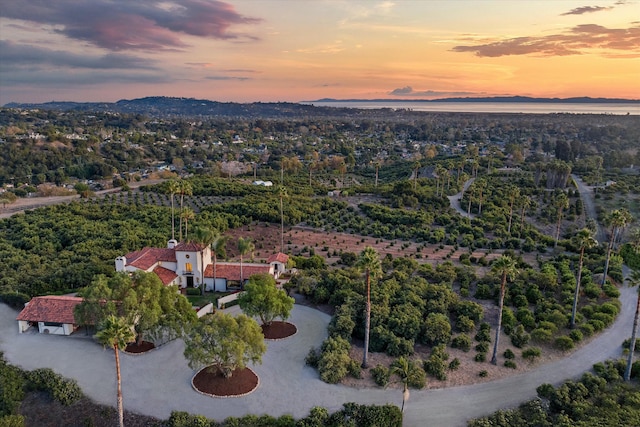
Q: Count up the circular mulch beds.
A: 3